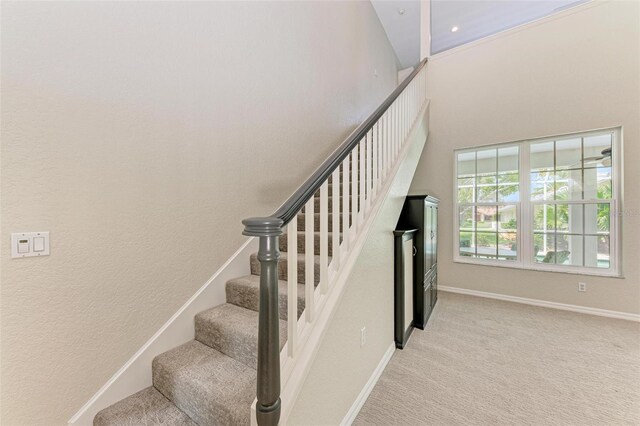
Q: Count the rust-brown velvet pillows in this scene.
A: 0